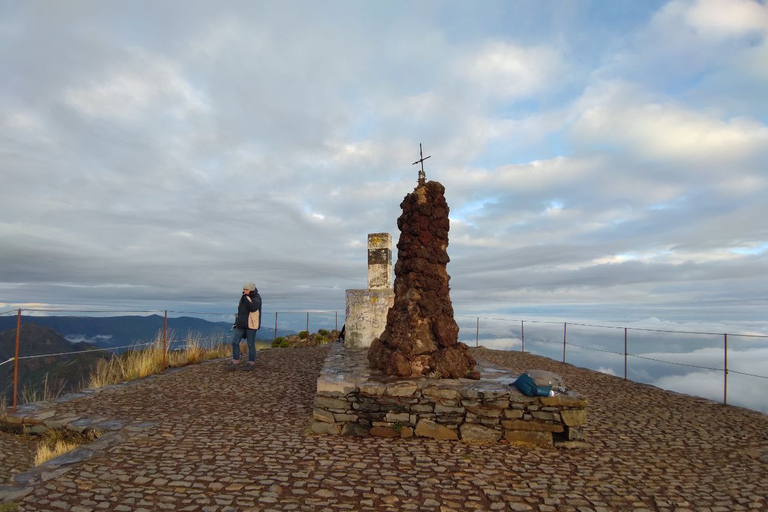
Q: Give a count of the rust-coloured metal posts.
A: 10